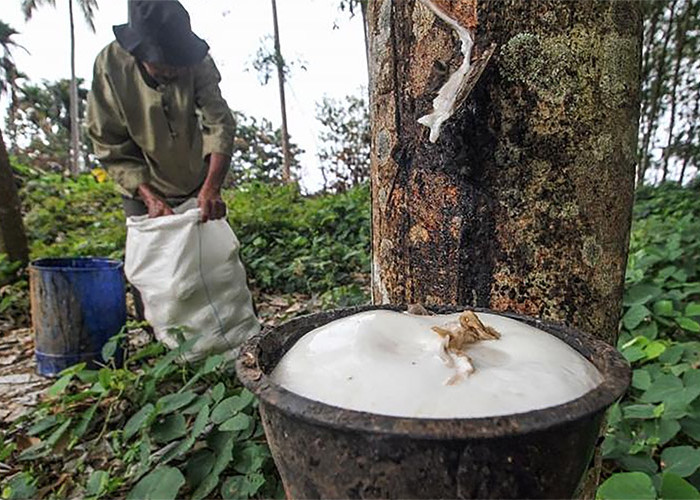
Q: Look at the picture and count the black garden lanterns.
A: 0